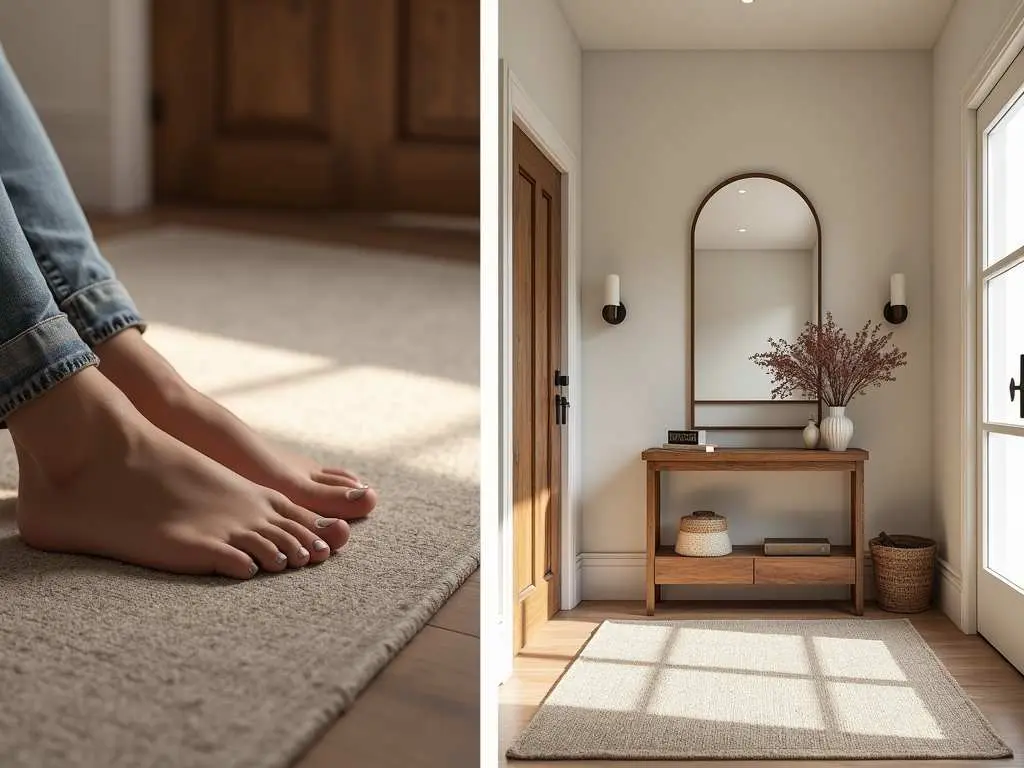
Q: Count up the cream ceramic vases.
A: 2